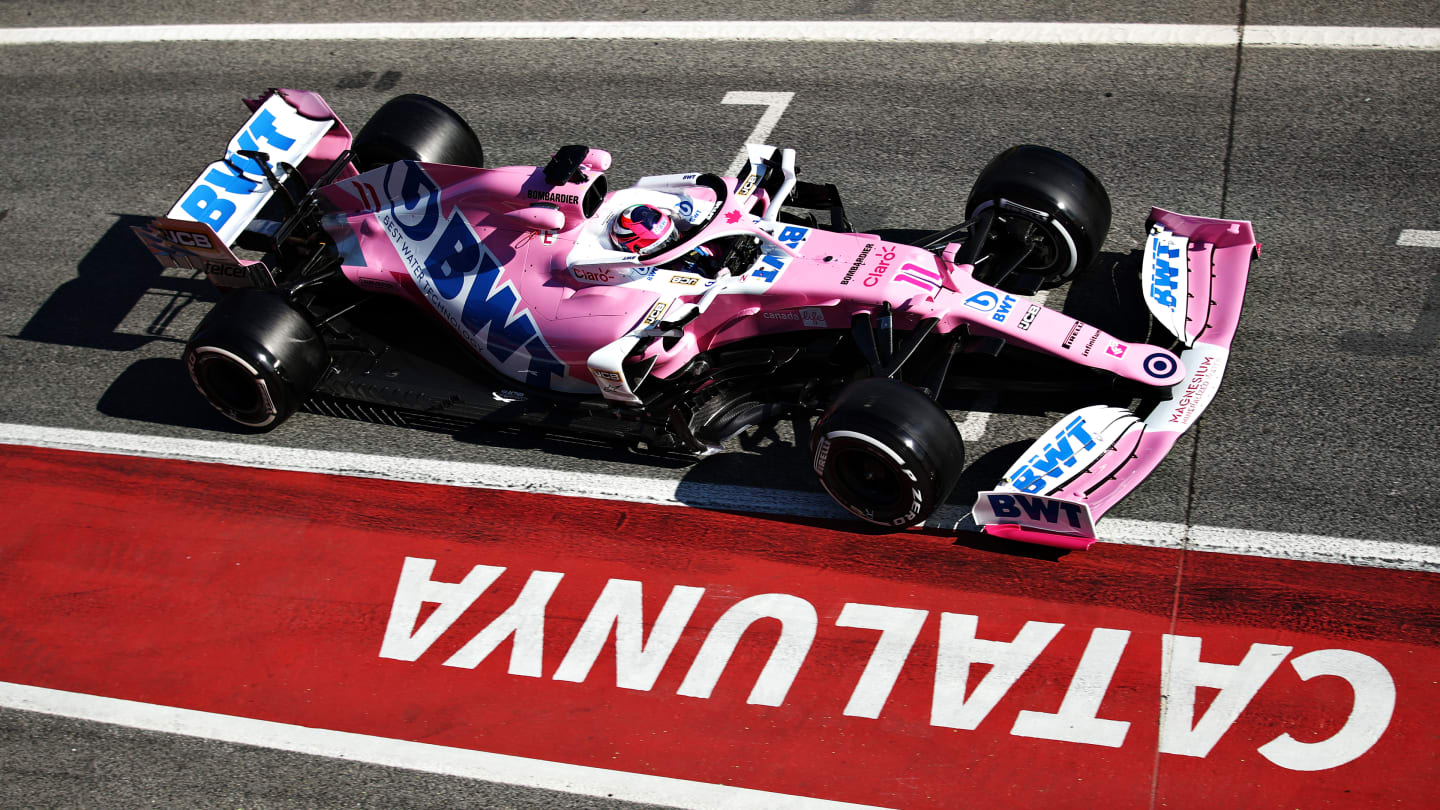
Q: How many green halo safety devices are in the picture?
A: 0